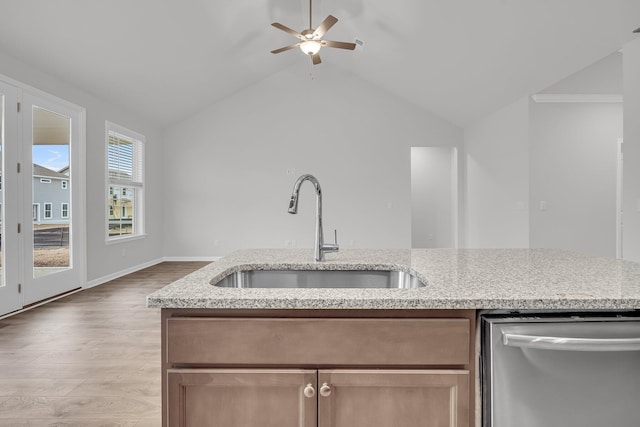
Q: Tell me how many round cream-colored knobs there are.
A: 2